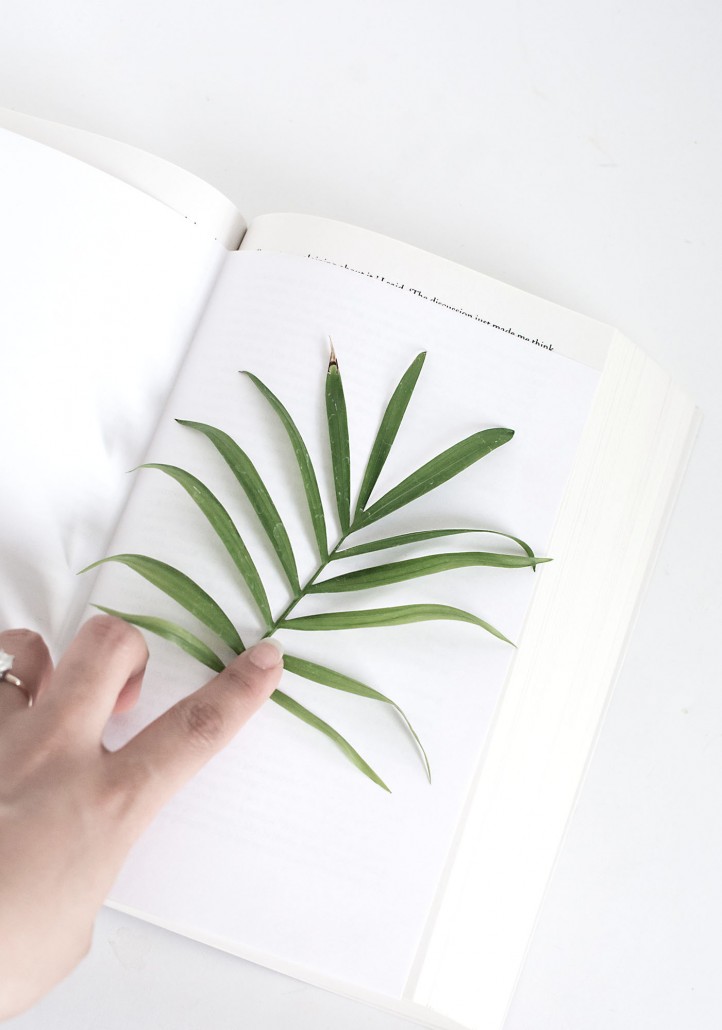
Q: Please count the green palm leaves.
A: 13